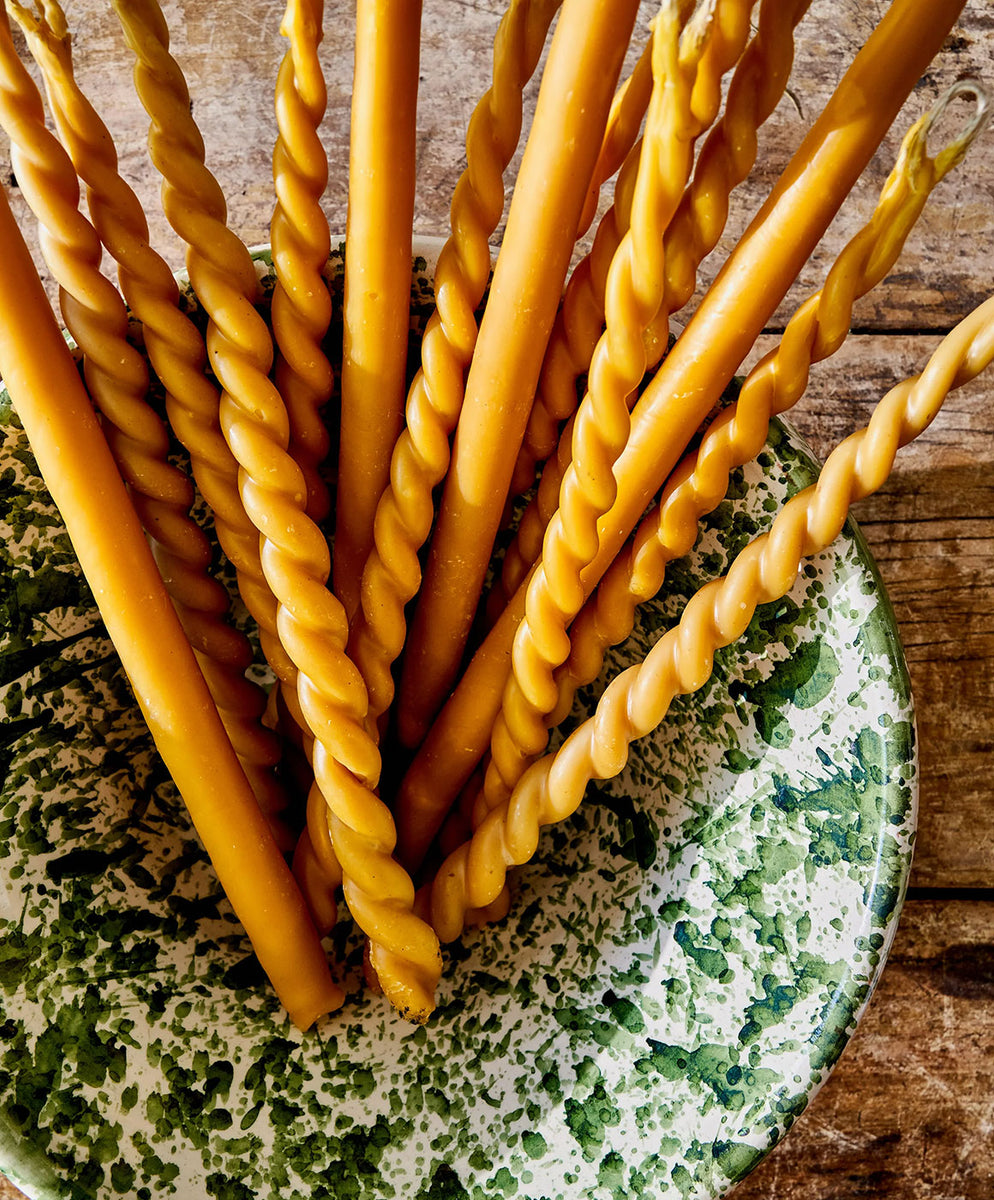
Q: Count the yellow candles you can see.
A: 15